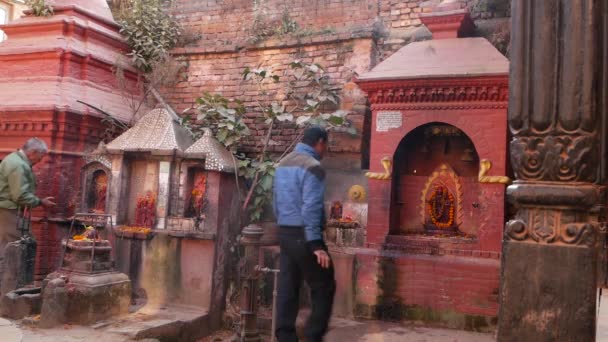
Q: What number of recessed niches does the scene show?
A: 4